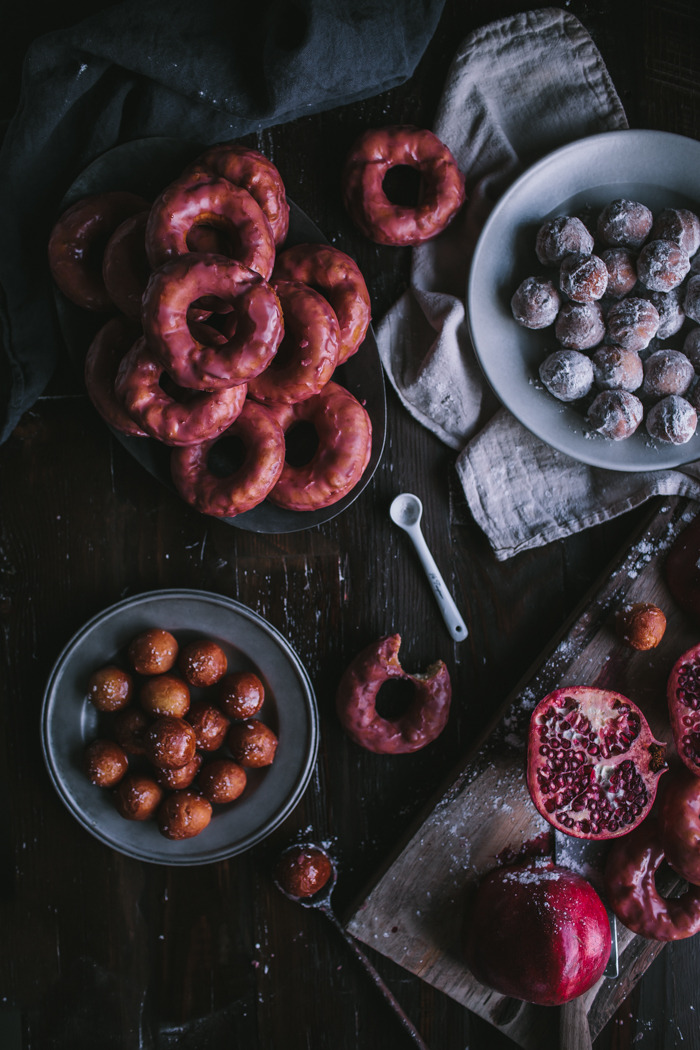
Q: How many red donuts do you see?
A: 15